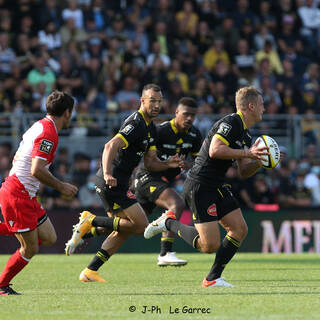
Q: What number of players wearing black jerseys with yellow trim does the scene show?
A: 3